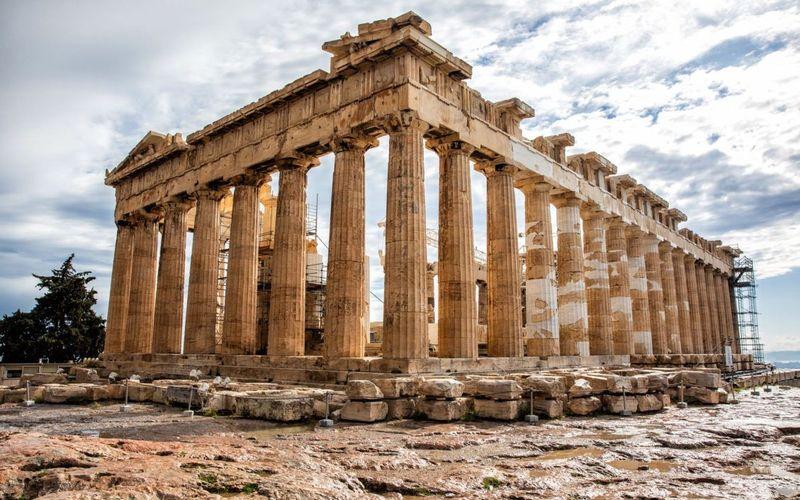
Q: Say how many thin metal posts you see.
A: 10